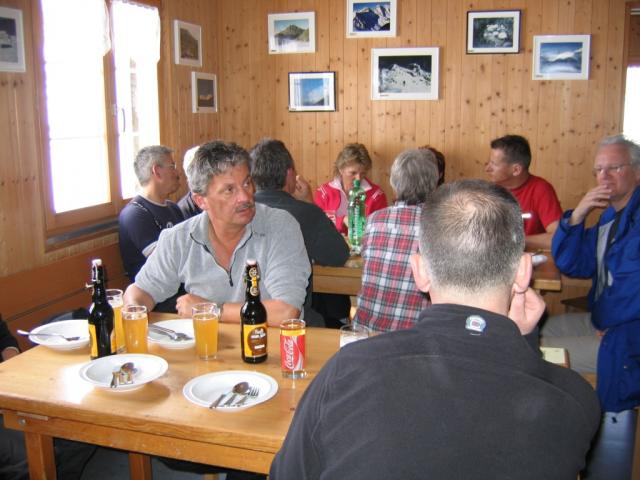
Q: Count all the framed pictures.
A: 9